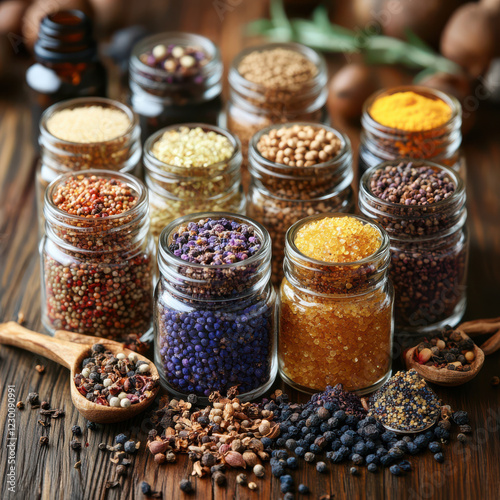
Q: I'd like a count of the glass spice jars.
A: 10